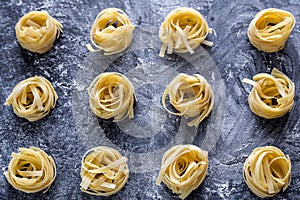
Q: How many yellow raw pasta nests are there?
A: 12